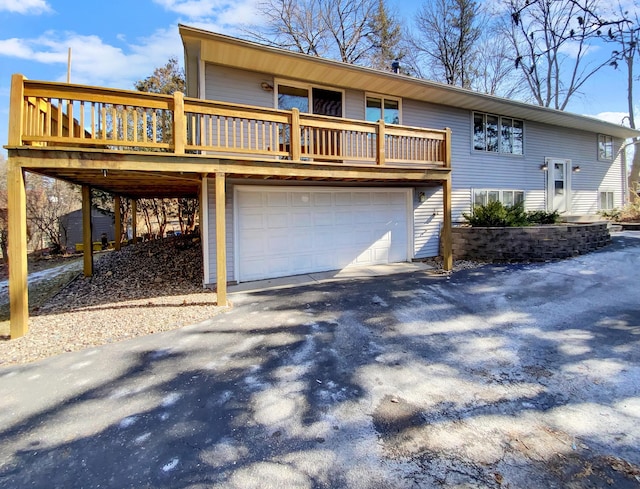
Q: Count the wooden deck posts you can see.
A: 6